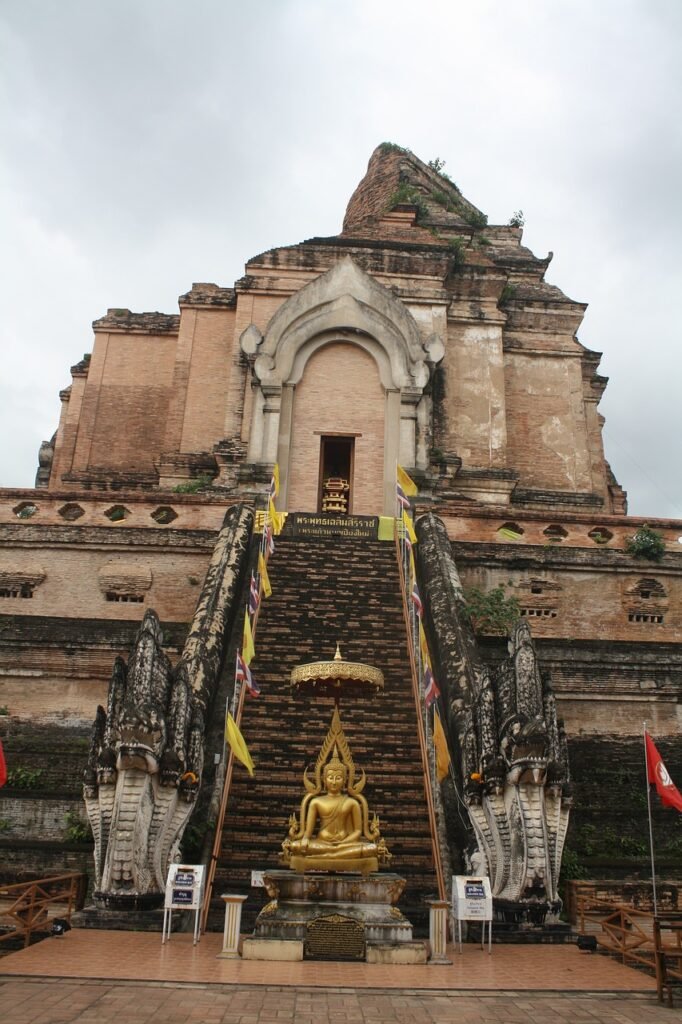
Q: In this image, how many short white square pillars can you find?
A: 2